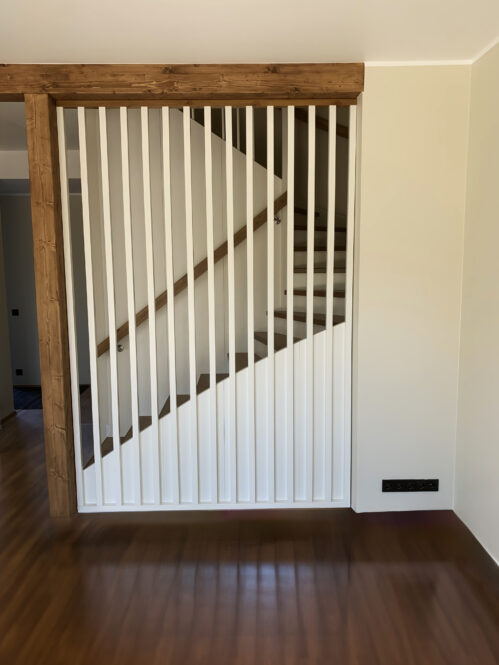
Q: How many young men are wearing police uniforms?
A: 0